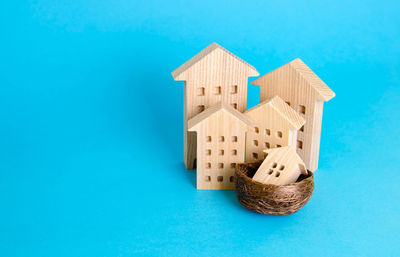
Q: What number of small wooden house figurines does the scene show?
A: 5